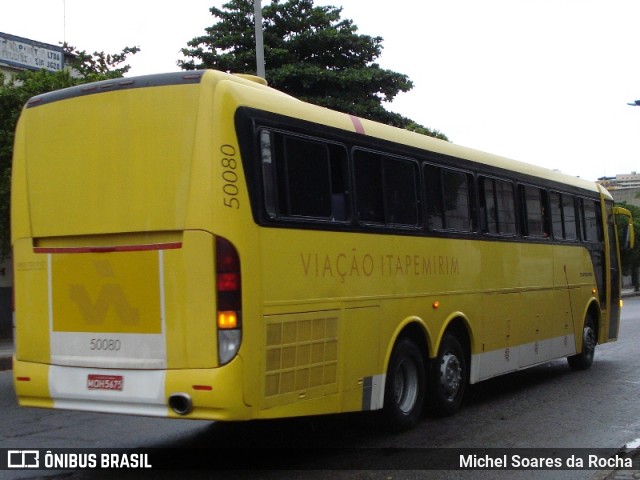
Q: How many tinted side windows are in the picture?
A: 7